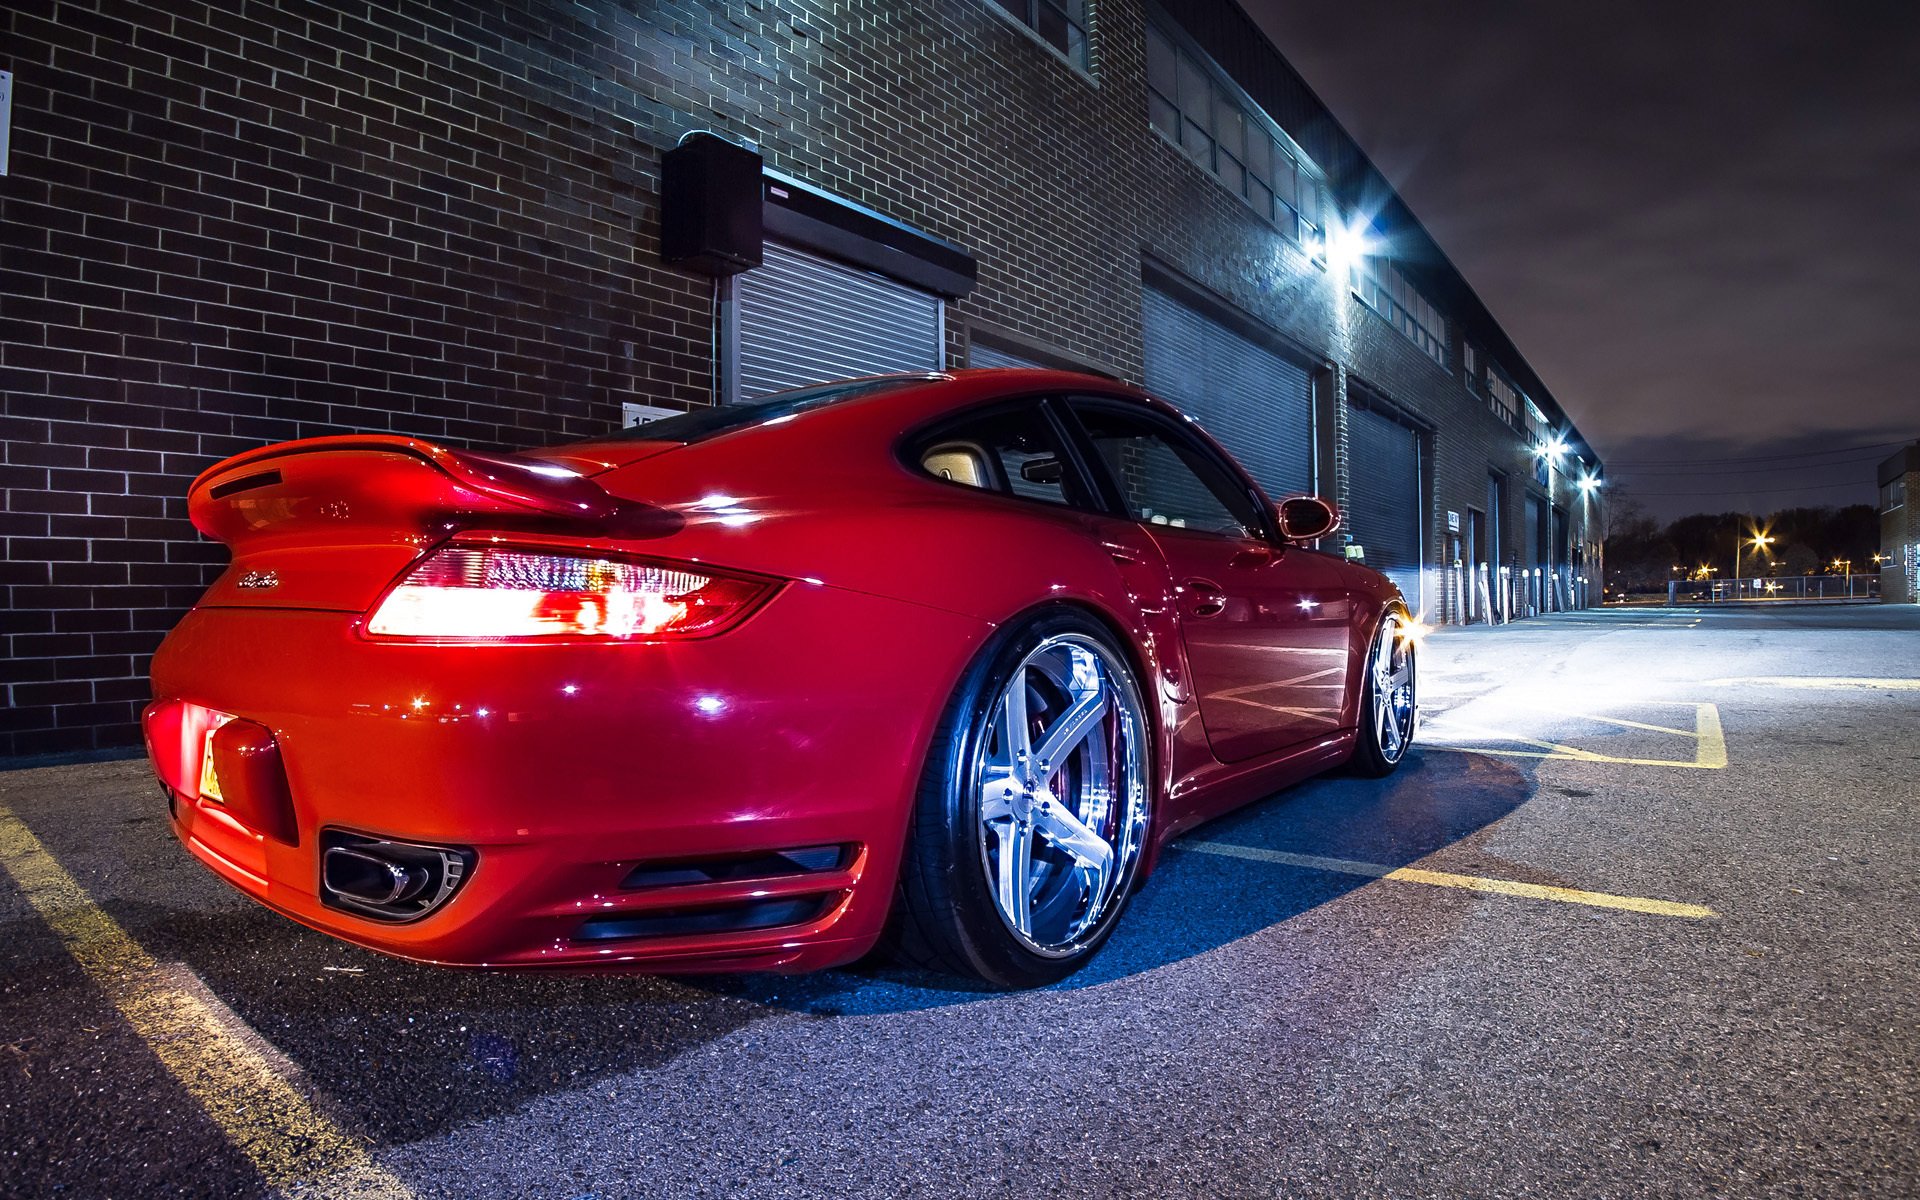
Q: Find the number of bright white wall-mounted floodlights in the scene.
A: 3